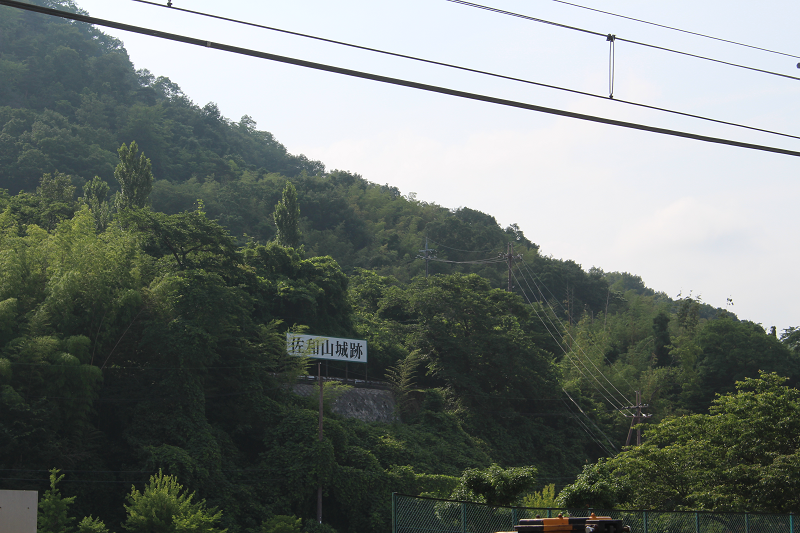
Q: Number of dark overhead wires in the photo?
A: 4